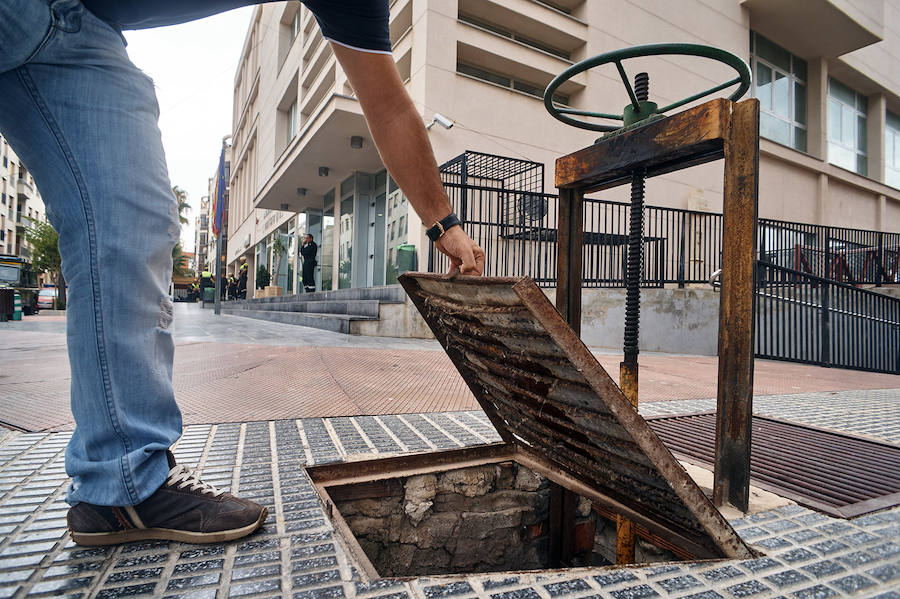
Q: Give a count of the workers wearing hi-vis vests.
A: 4